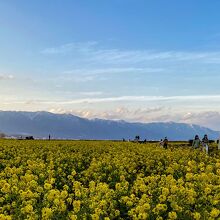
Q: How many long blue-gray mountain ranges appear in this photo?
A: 1